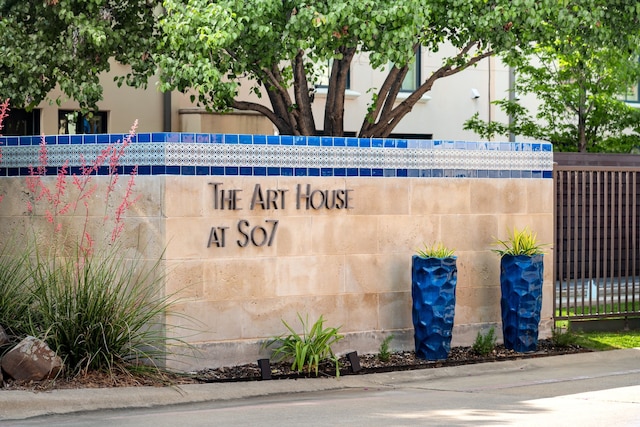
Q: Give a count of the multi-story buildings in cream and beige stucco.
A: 1